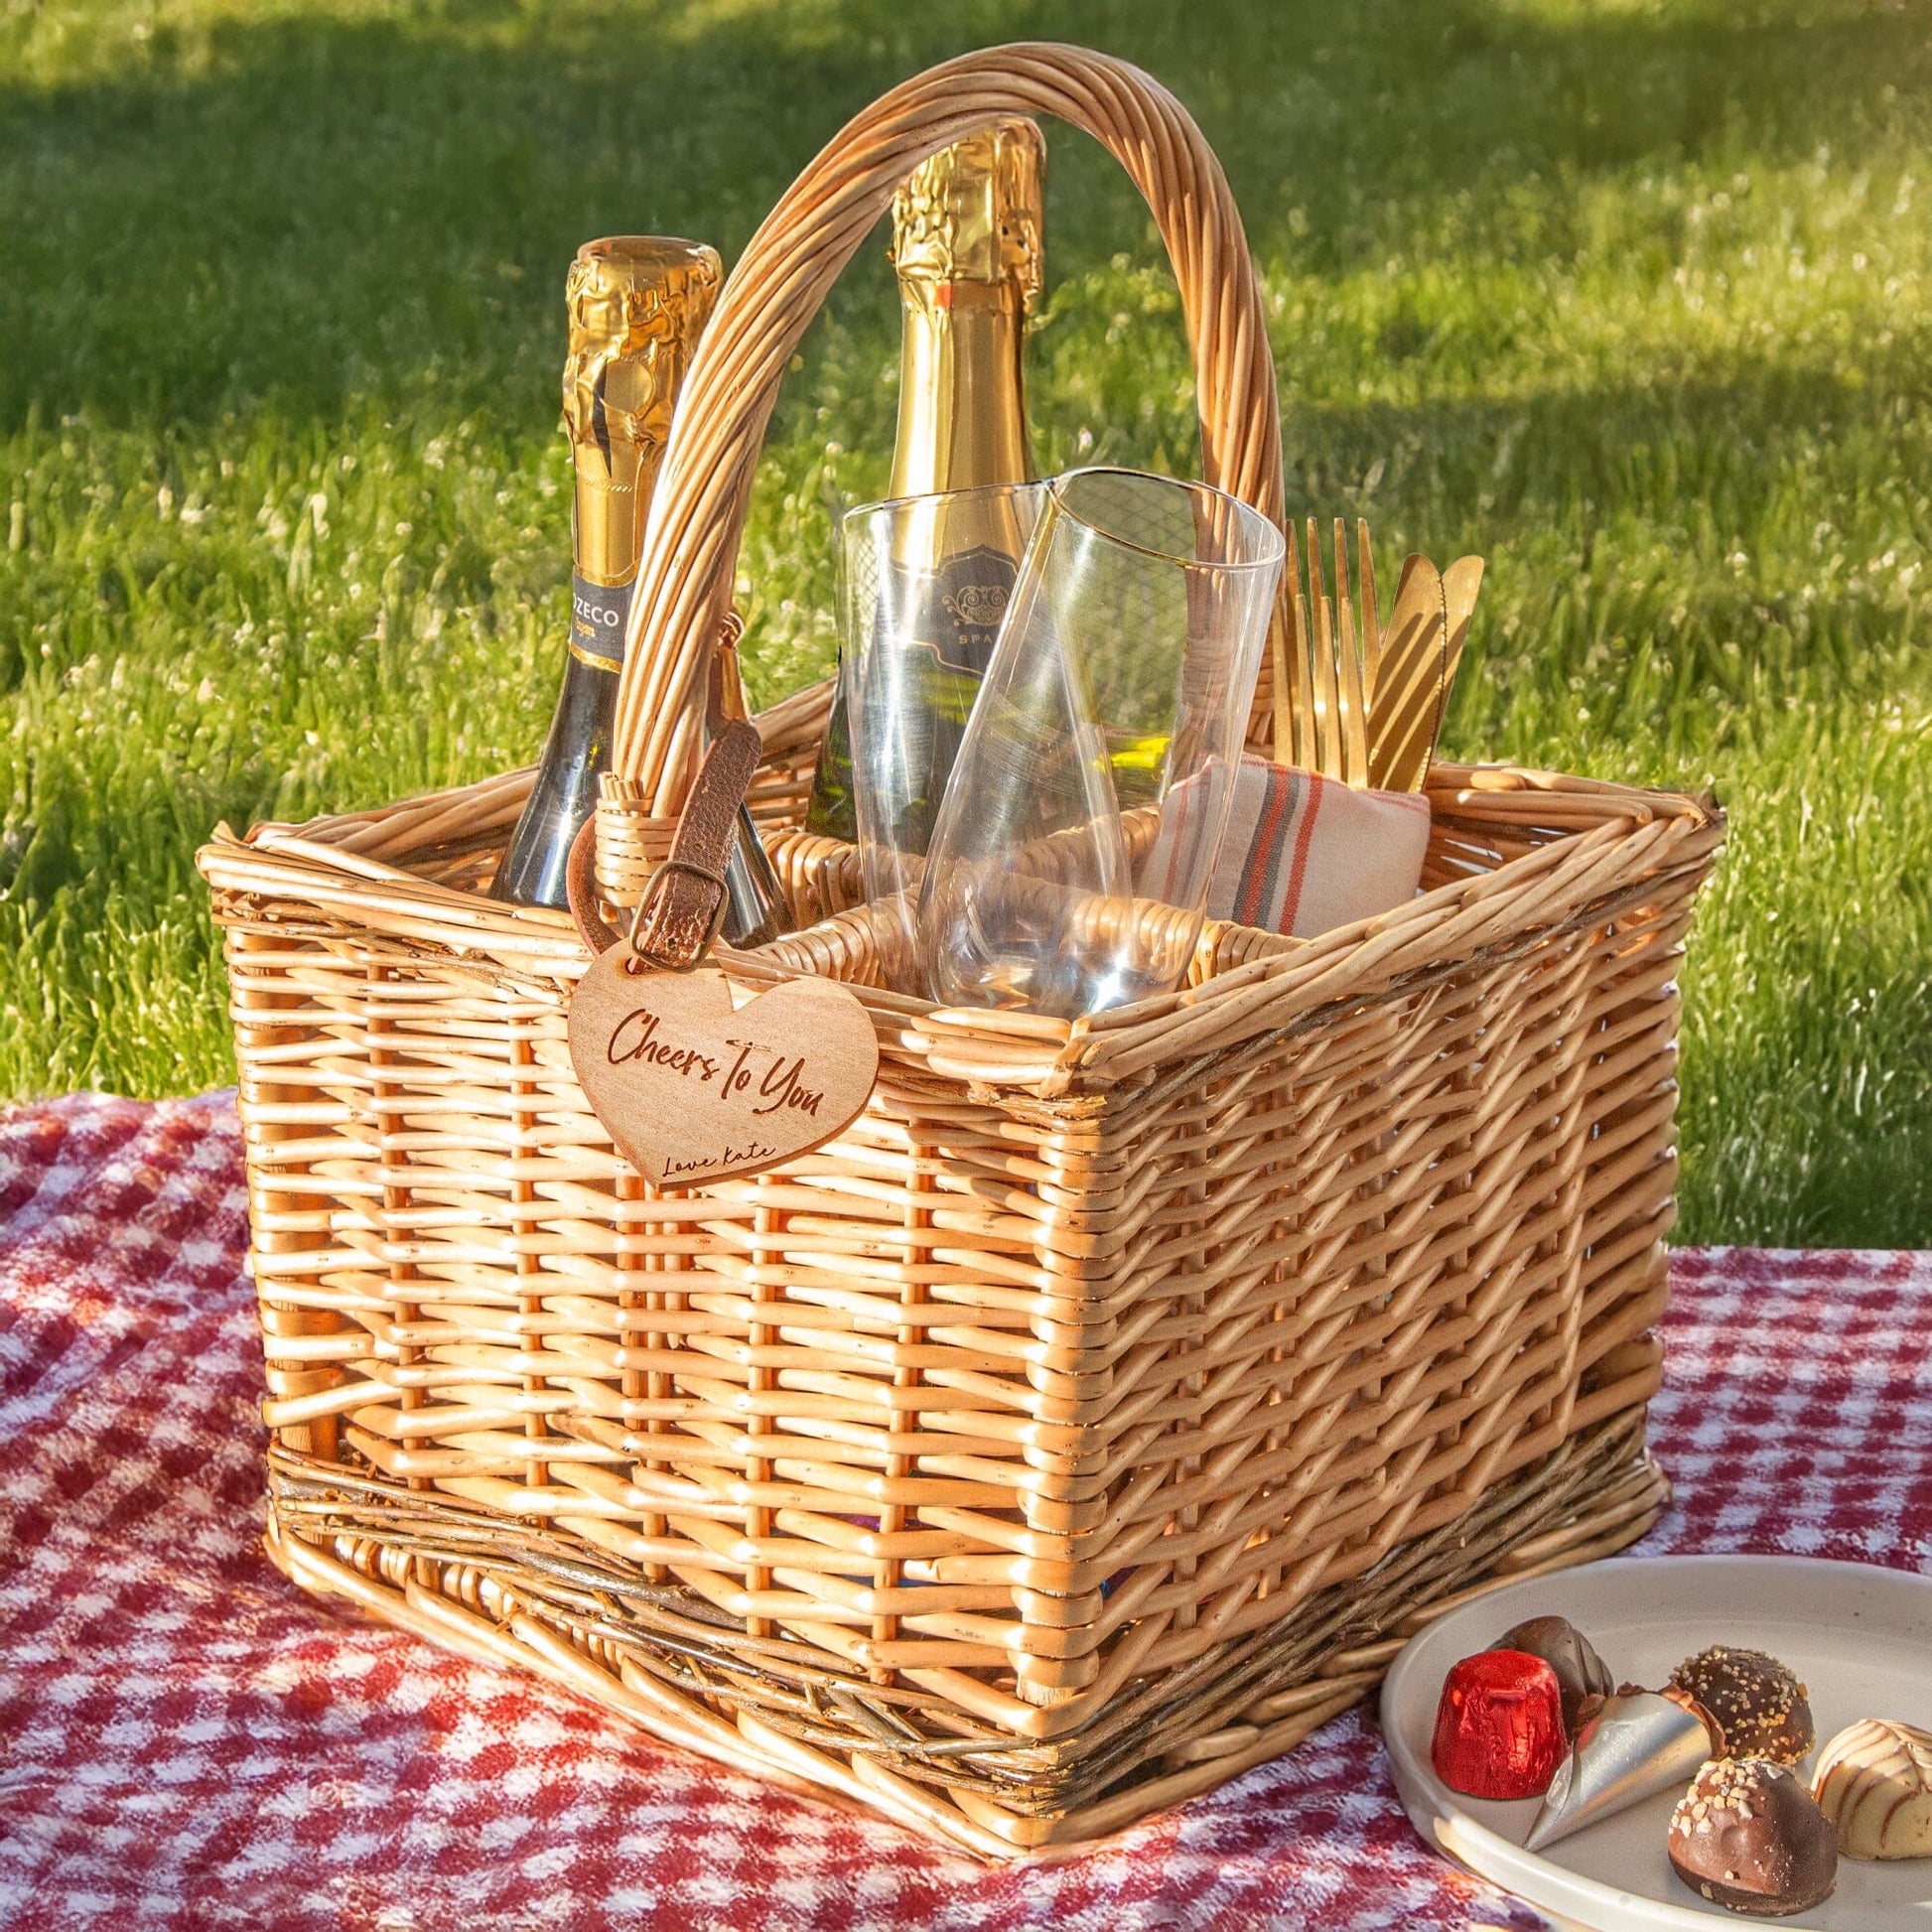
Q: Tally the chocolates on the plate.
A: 6